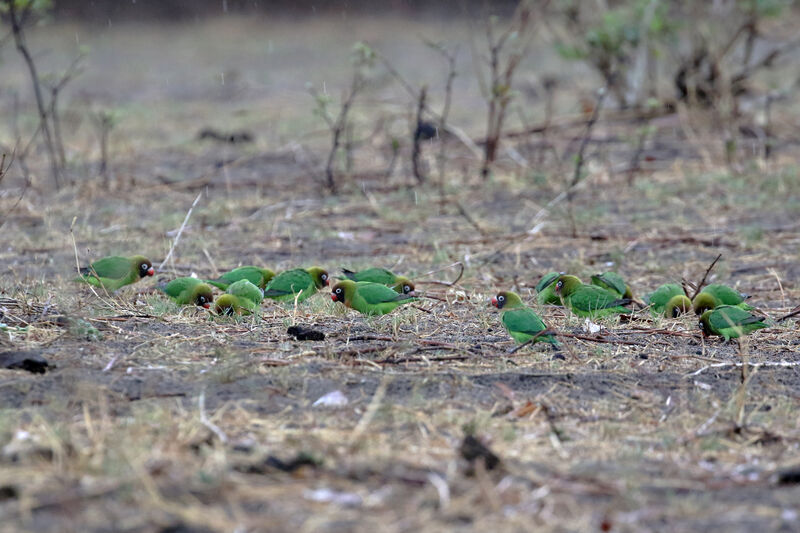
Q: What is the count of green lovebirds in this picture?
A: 14